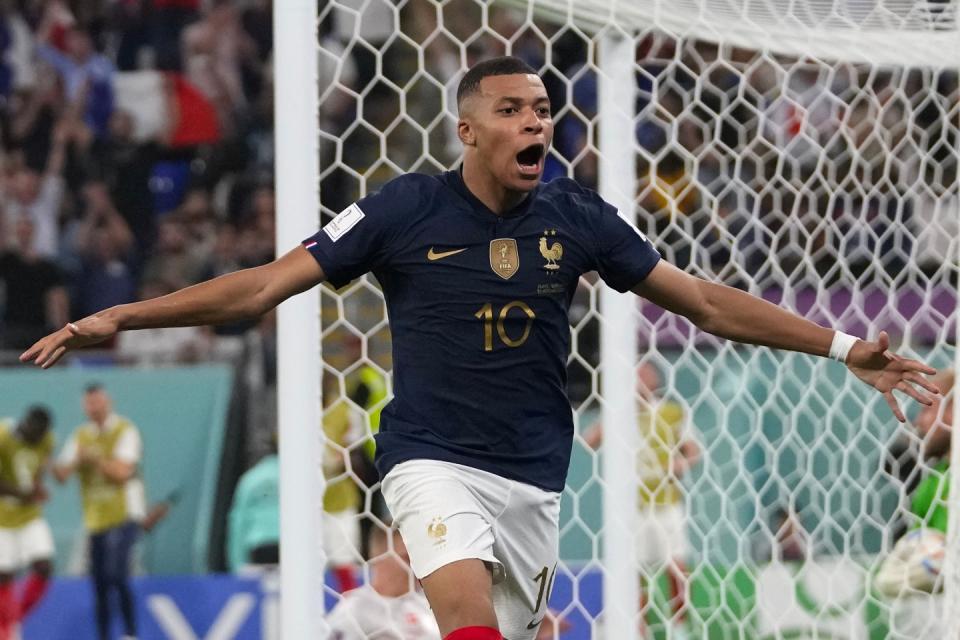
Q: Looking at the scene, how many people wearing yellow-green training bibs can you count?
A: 4